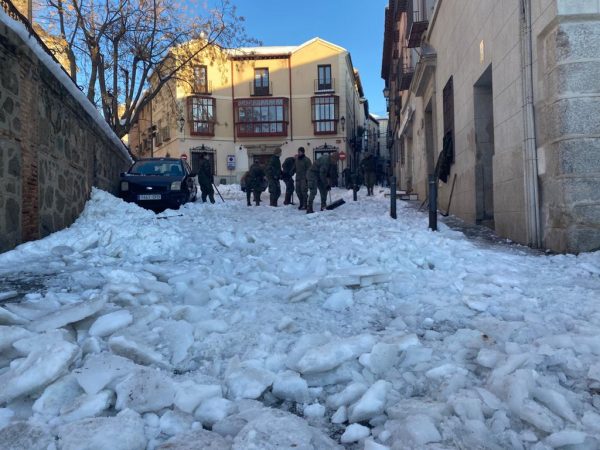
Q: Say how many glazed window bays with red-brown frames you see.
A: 3